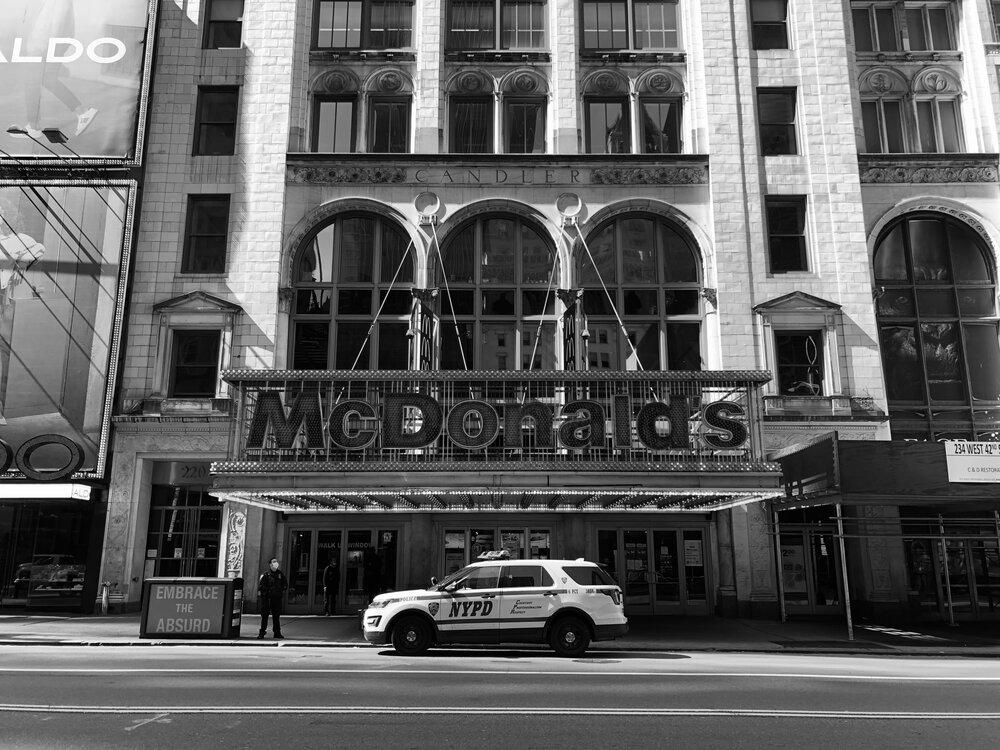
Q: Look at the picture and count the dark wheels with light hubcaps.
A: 2